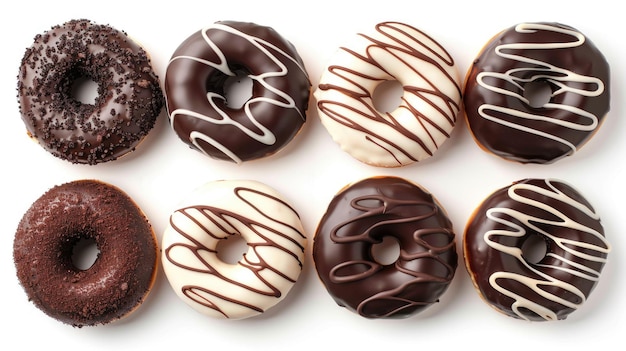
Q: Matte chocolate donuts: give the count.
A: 1